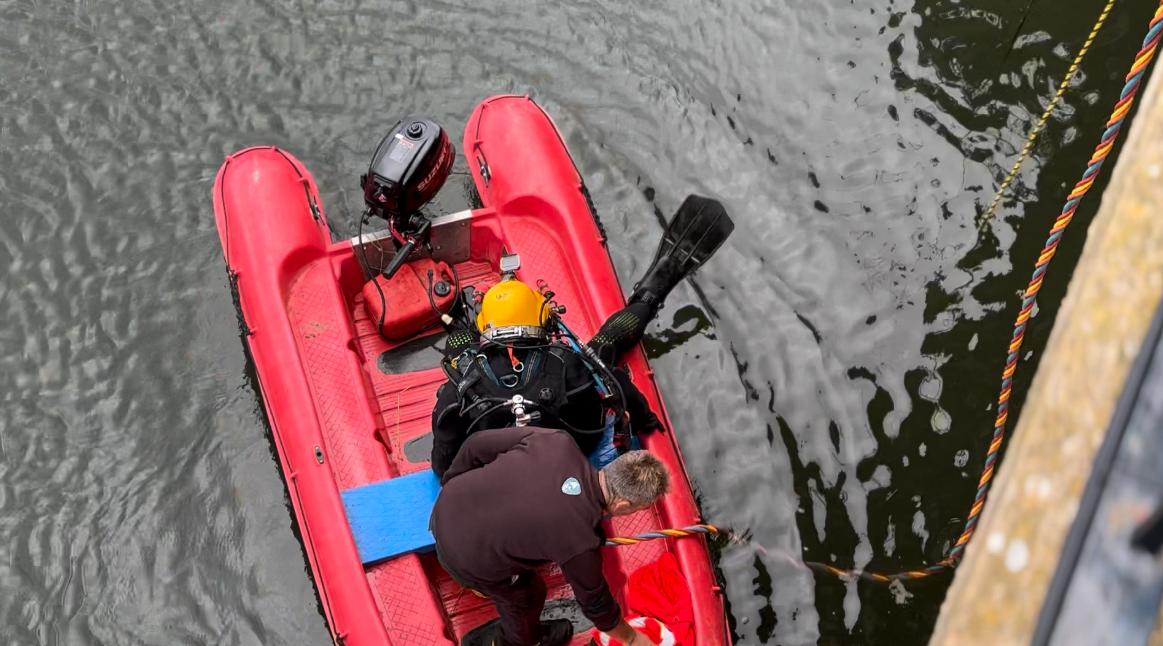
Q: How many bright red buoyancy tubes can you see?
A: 2